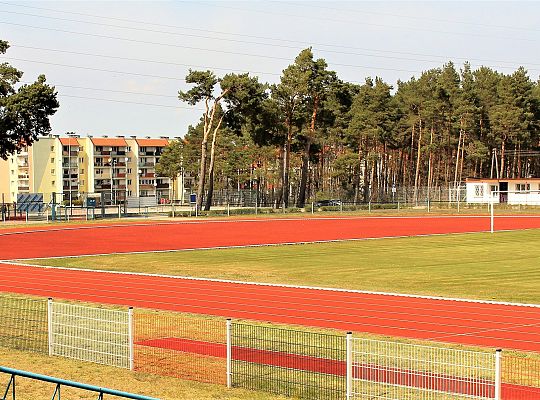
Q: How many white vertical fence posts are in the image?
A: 5